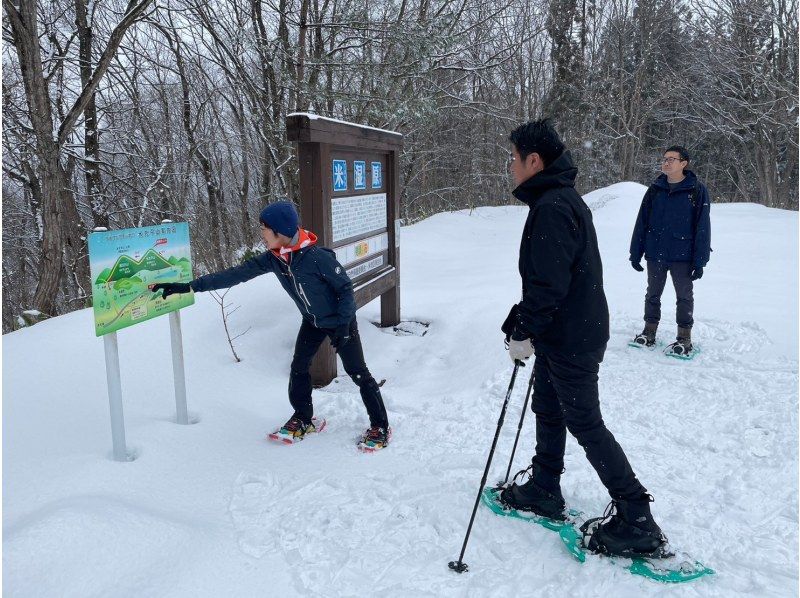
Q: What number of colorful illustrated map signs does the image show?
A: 1